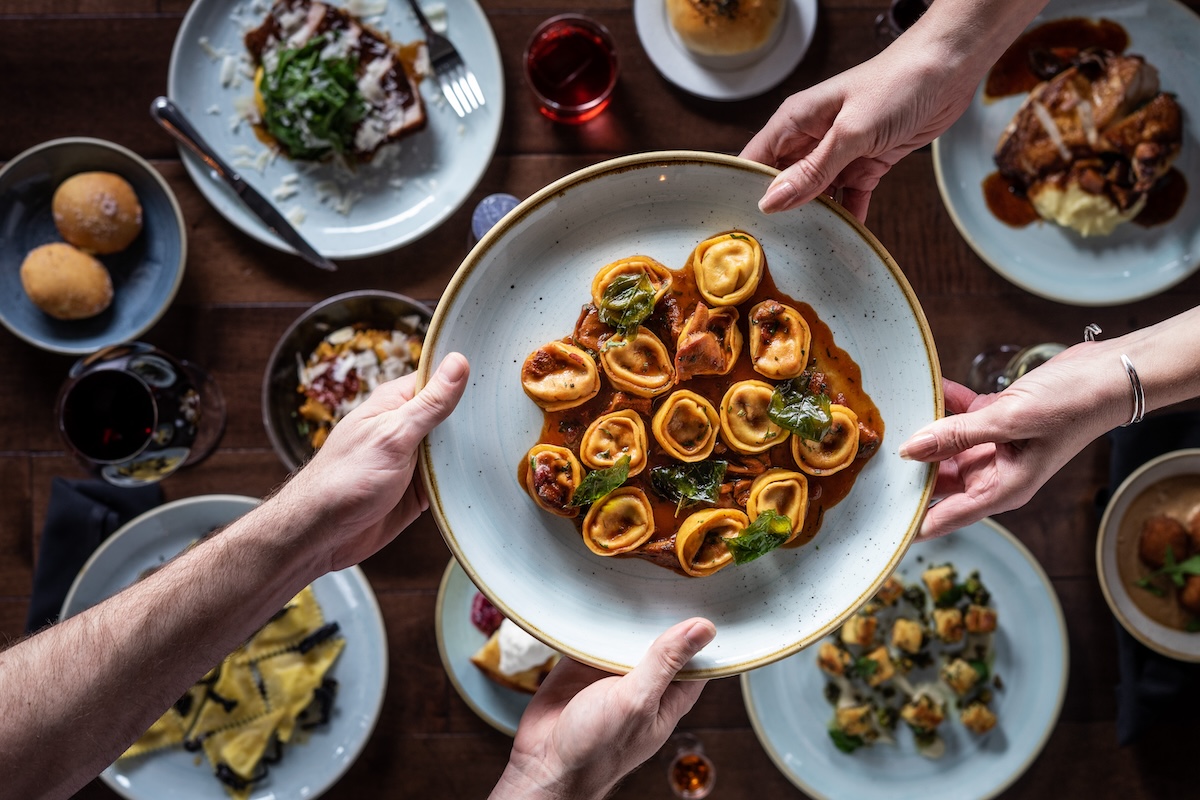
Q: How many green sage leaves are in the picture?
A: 5